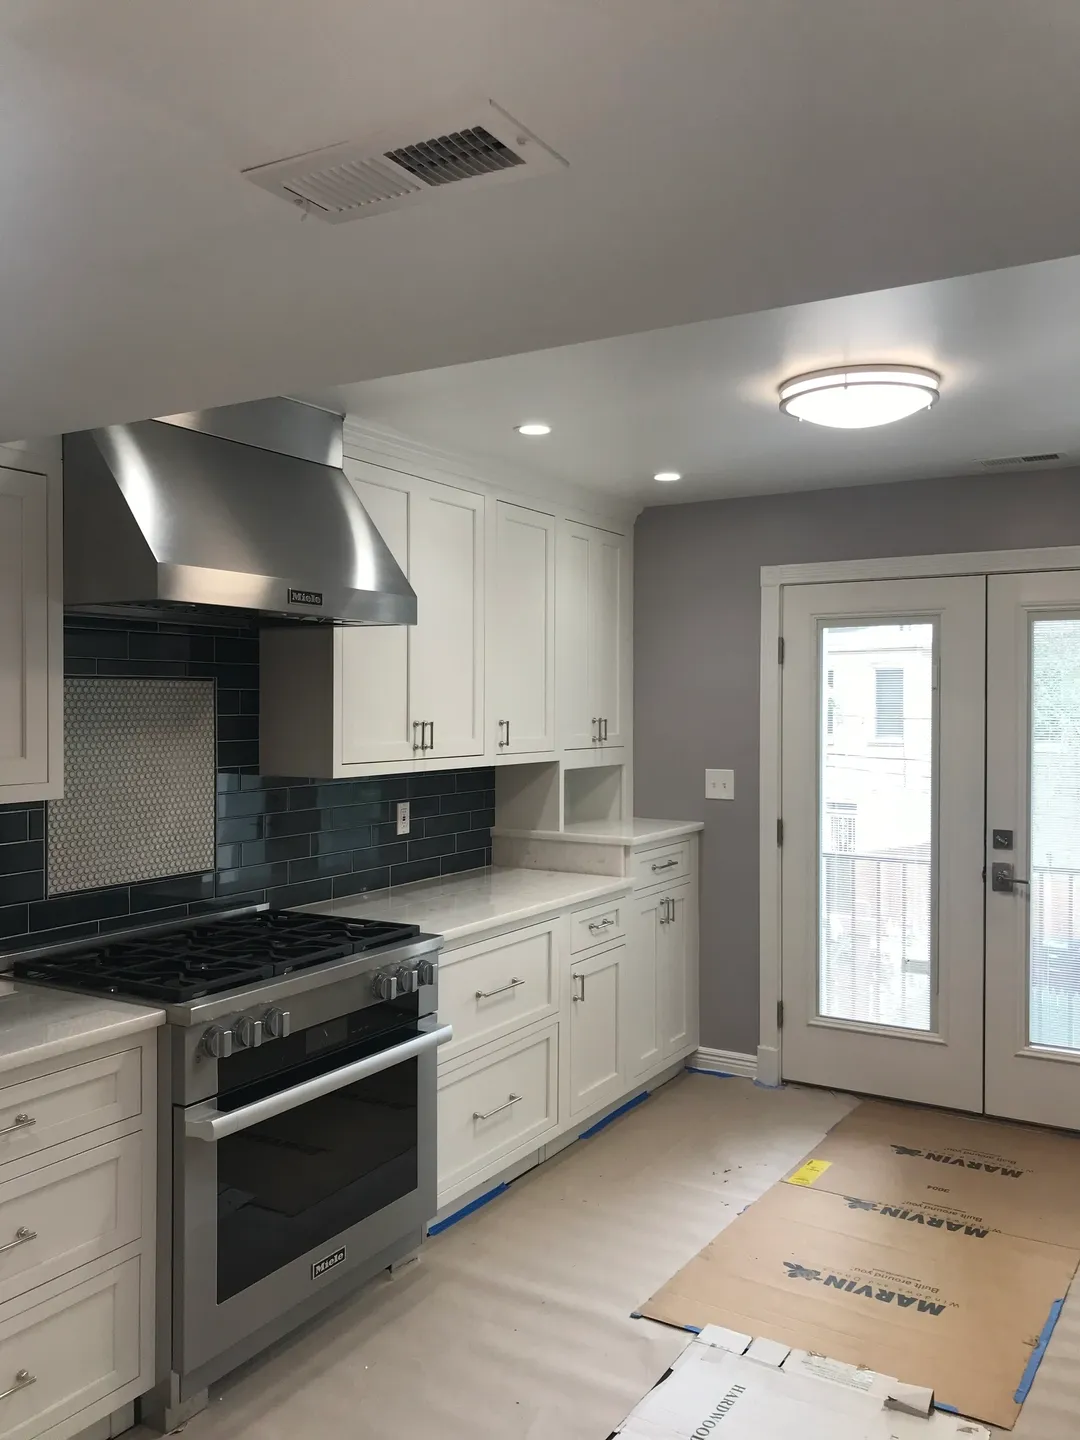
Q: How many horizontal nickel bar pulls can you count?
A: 7